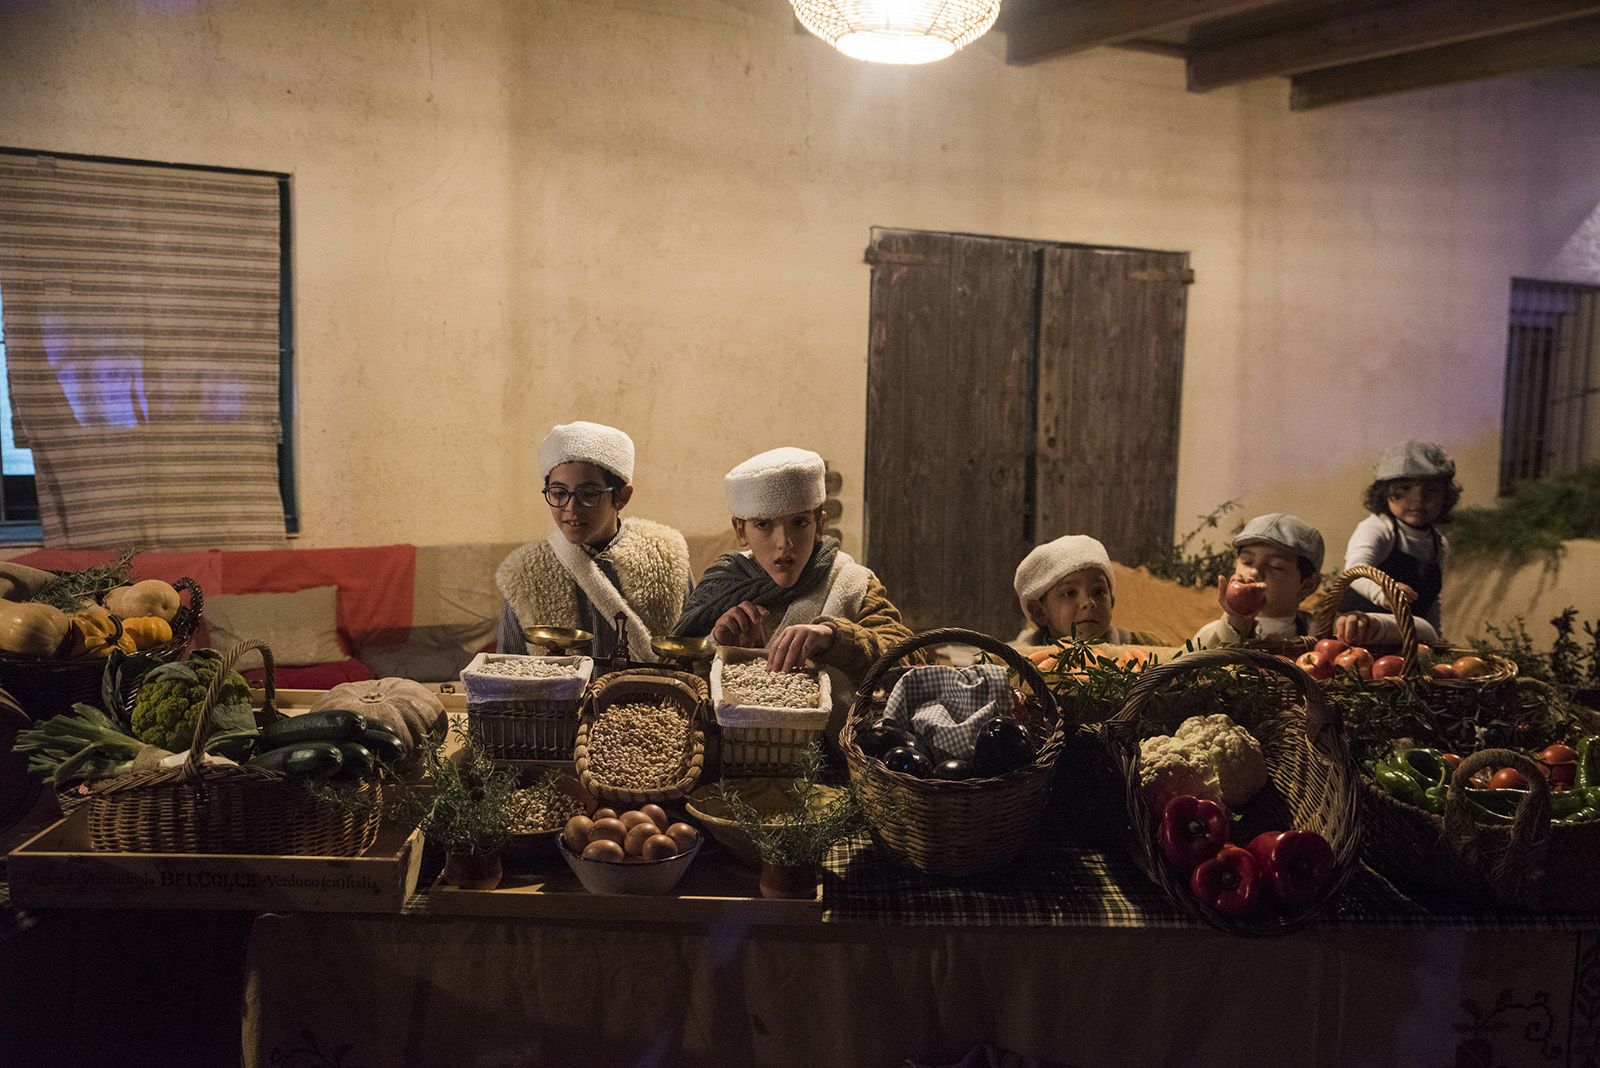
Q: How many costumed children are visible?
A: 5